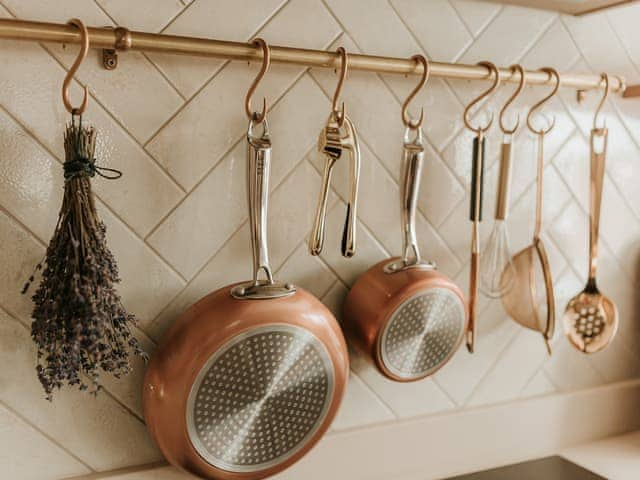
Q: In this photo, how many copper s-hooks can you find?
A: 8